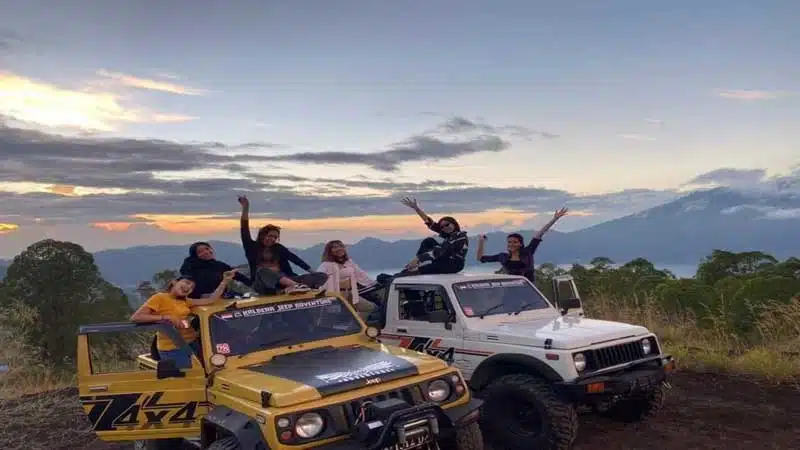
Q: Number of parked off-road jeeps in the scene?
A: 2